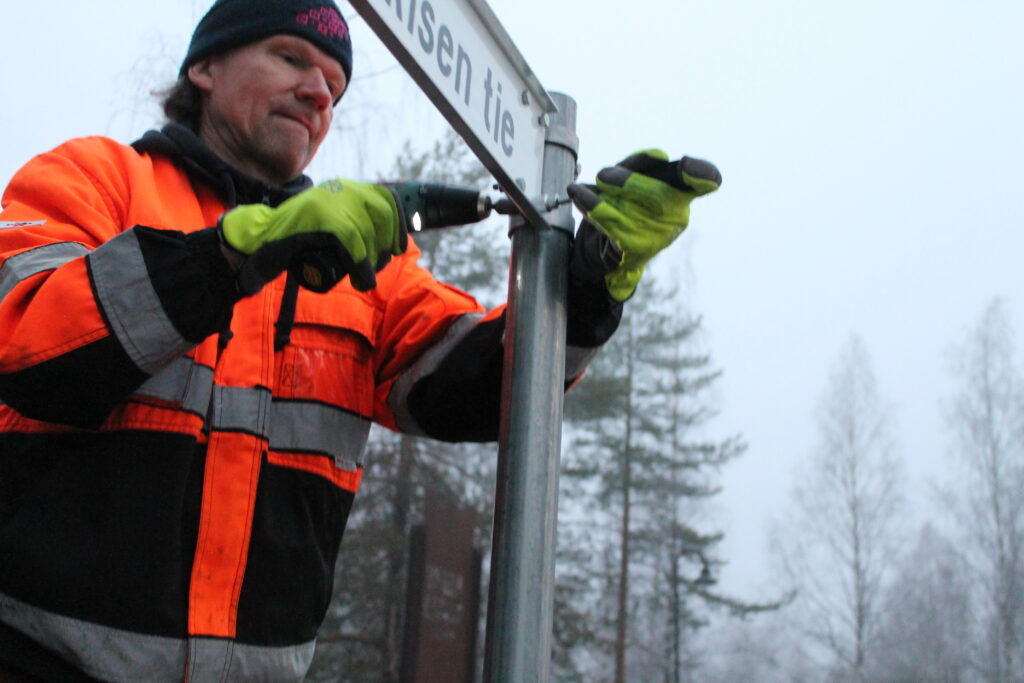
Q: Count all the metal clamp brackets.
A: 2